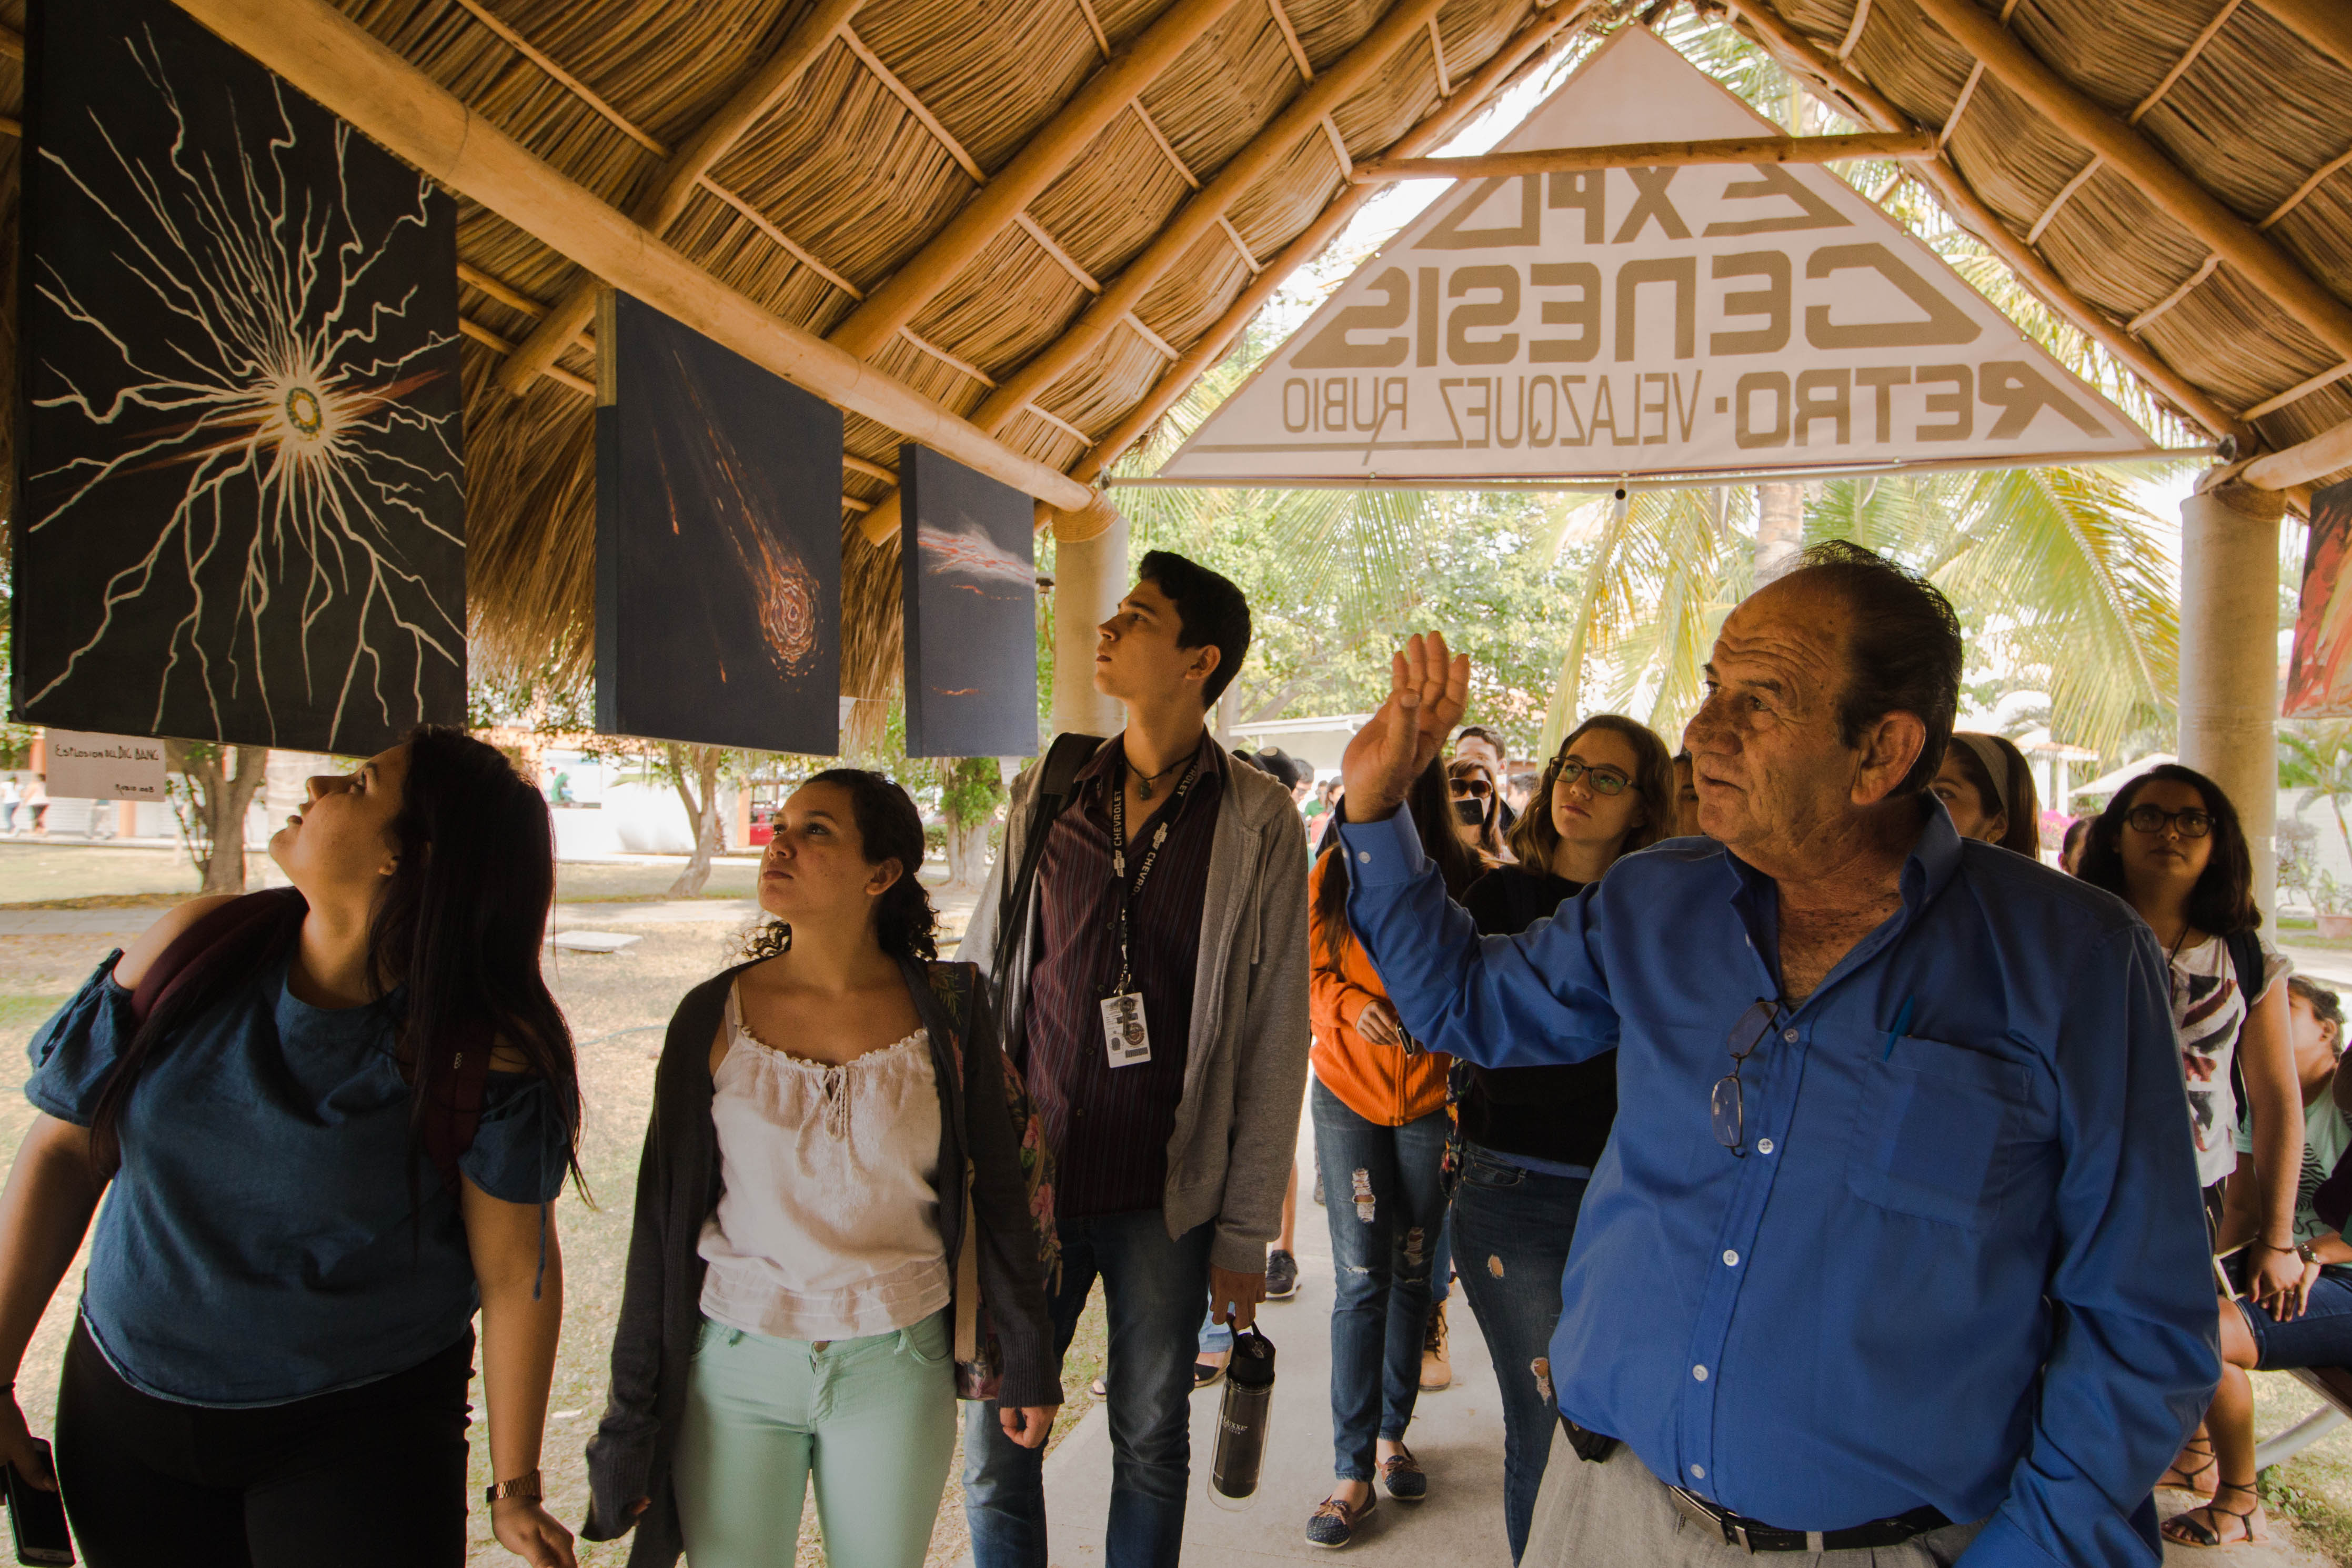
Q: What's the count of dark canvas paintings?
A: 3